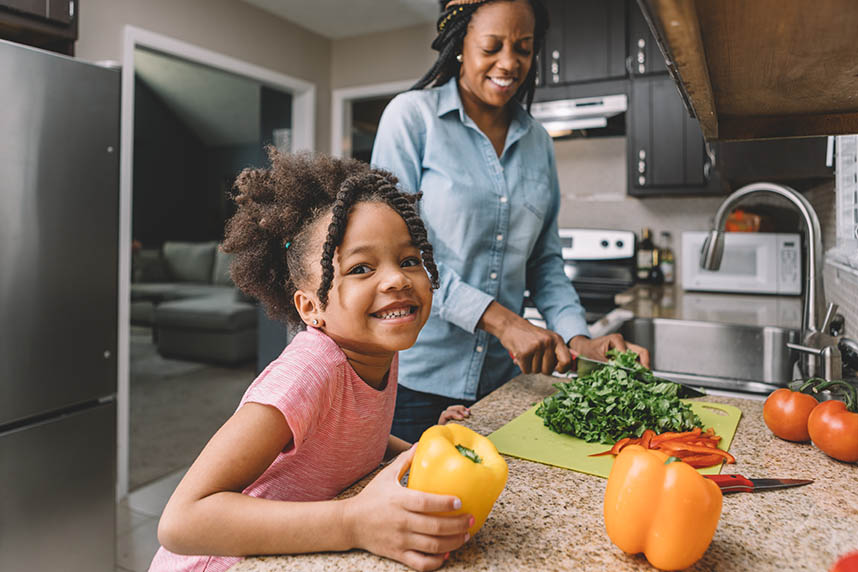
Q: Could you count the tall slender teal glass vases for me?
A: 0